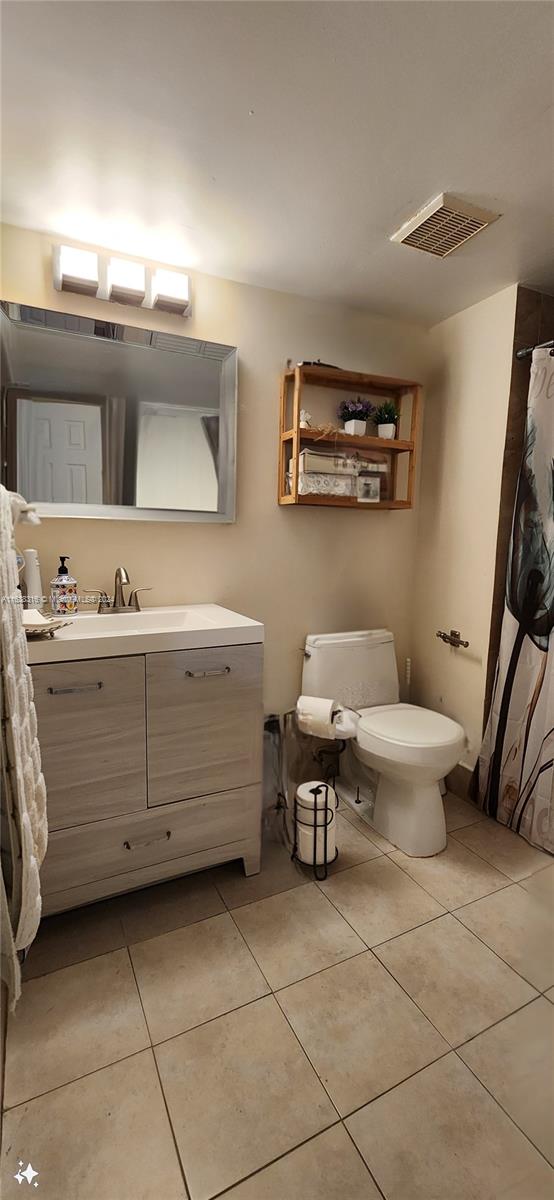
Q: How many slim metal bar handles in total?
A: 3